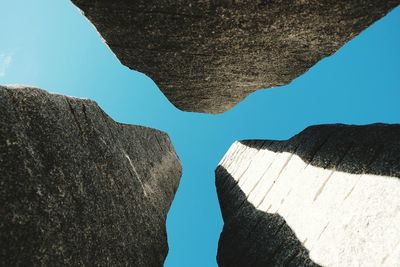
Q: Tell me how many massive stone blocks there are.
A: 3